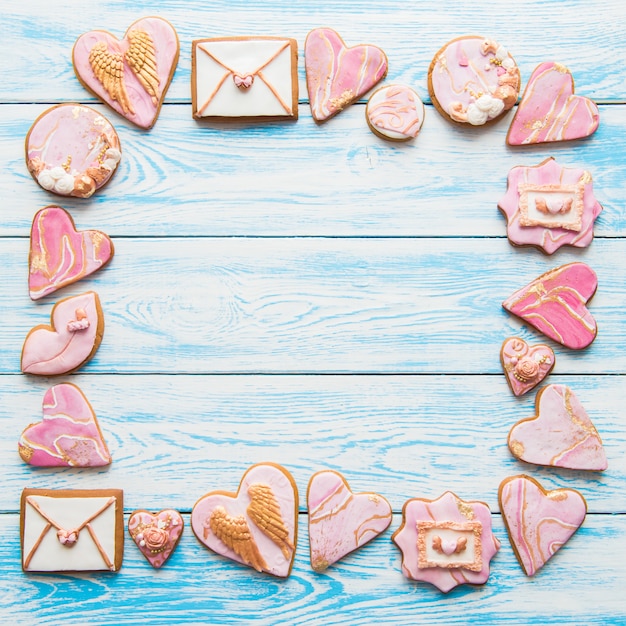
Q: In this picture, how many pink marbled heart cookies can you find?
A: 8